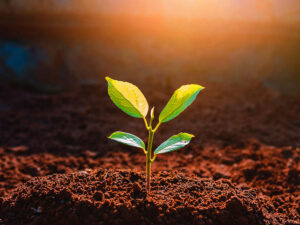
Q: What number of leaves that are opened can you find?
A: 4